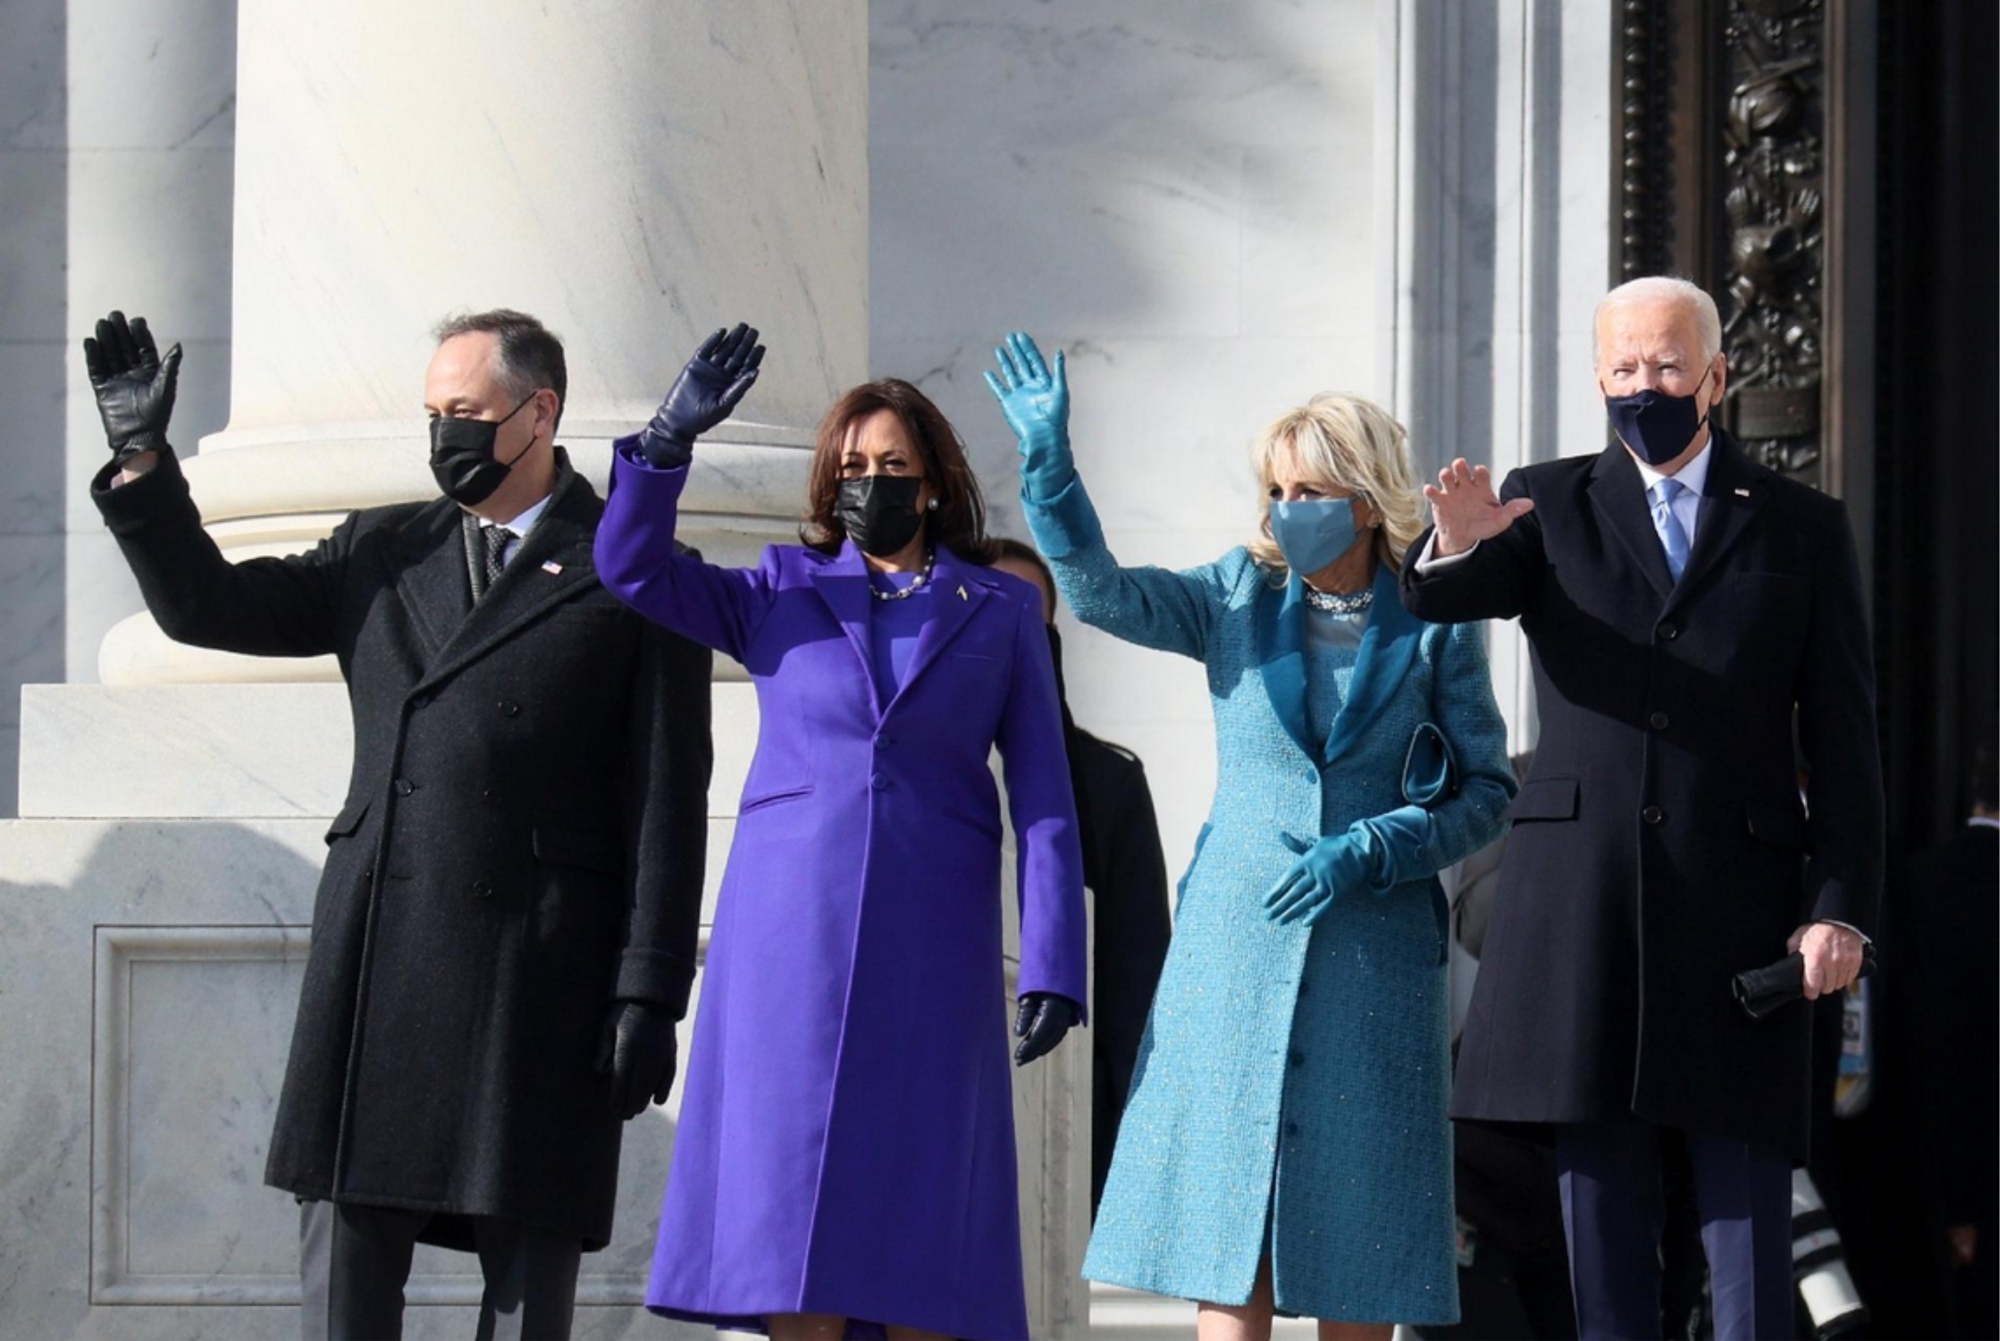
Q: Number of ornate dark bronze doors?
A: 1